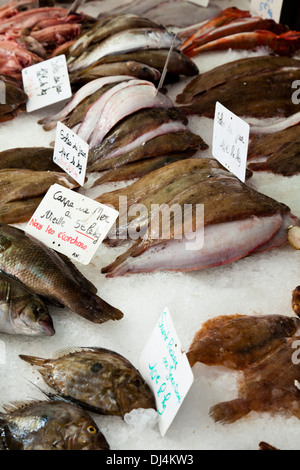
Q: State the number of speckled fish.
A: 2